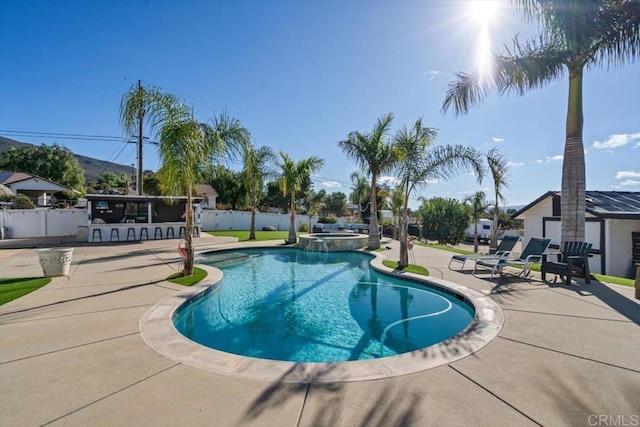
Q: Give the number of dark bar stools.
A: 8